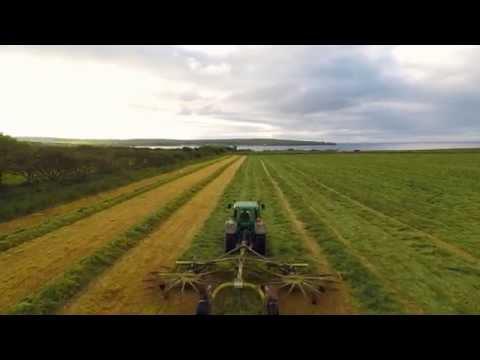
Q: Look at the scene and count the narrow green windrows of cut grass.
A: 2